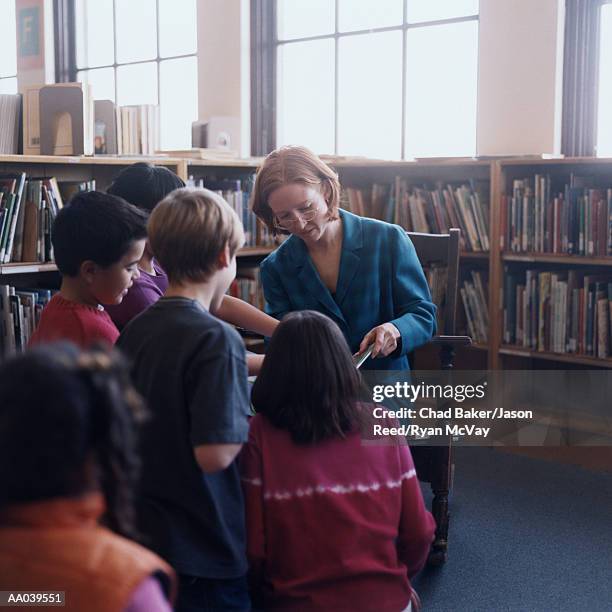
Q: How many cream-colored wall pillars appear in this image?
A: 3